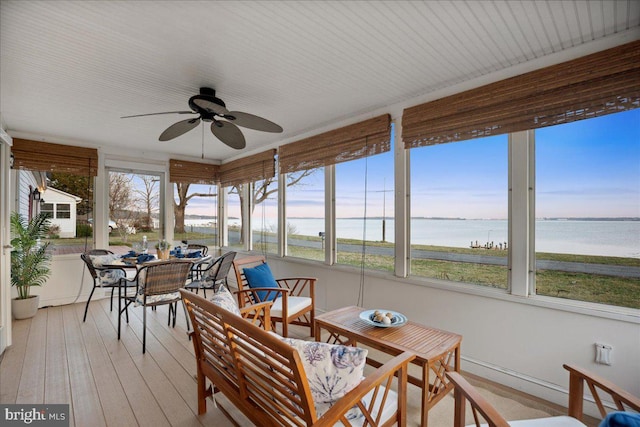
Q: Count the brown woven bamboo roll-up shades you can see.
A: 5